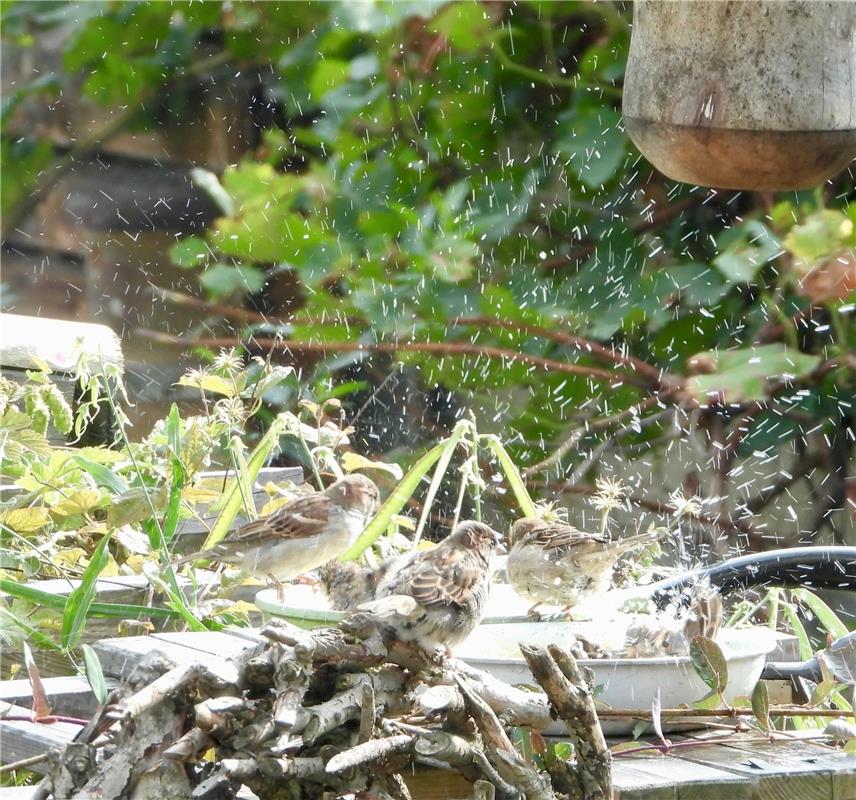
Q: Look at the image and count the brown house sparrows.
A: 5